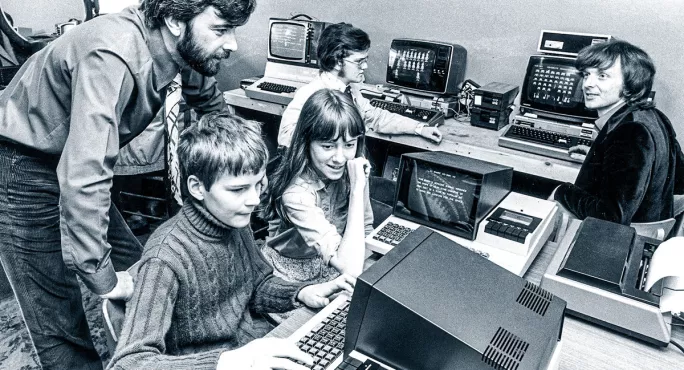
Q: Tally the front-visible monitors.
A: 4